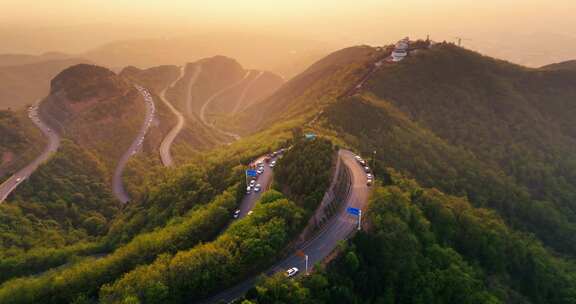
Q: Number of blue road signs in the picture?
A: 2